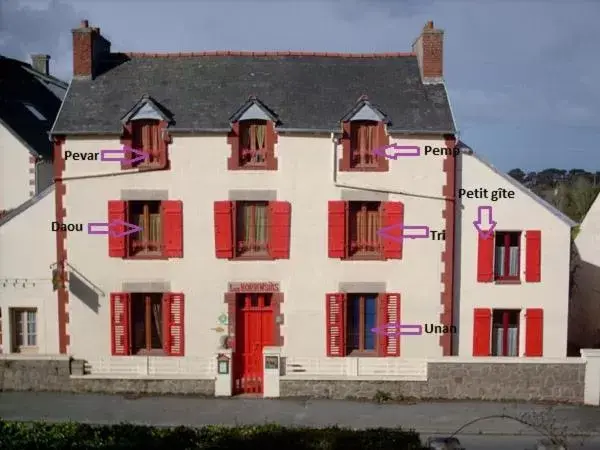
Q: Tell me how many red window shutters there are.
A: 14